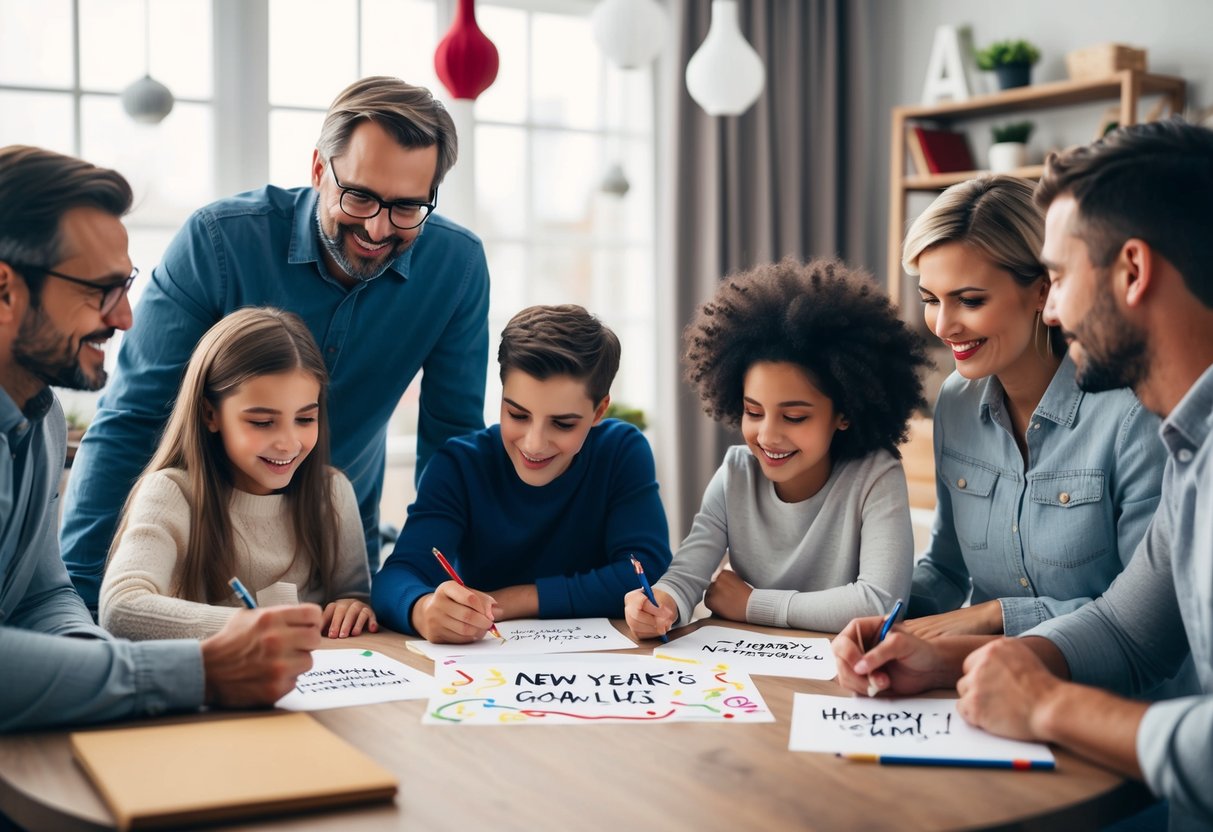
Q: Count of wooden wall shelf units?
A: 1